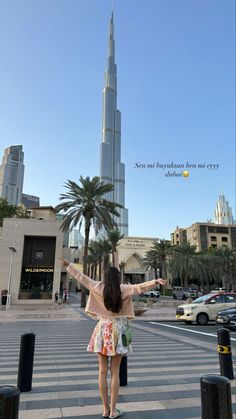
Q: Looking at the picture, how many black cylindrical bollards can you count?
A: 5